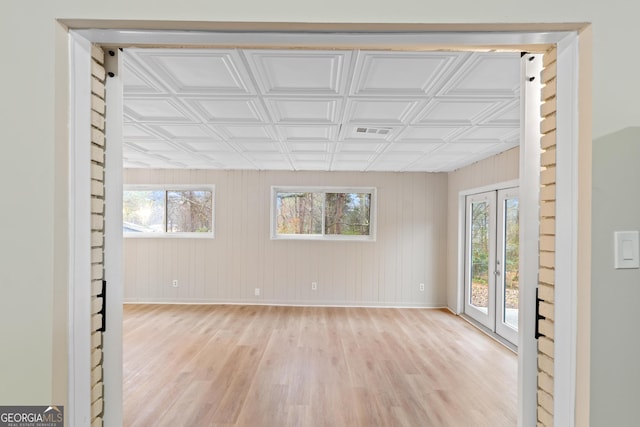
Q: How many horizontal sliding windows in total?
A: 2